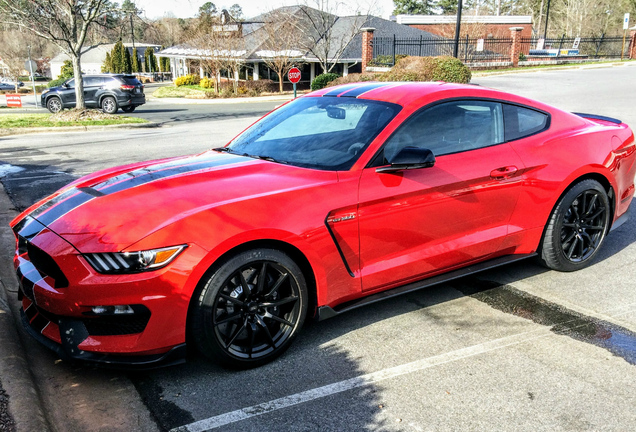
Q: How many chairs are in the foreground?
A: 0